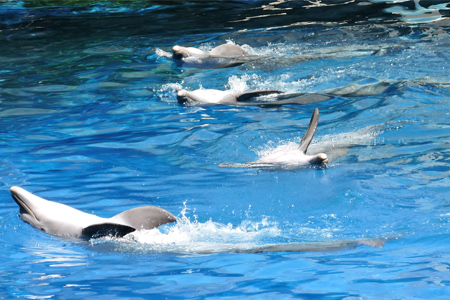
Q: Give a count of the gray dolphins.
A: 4